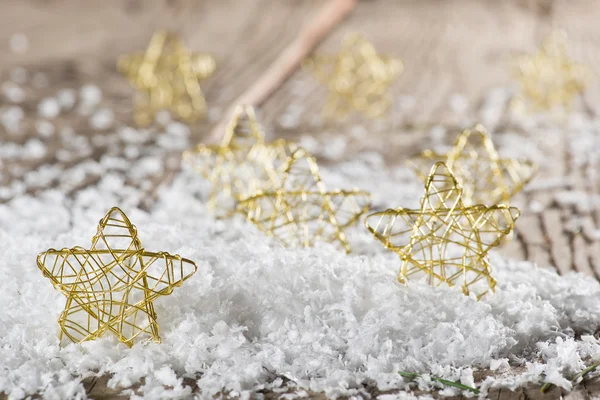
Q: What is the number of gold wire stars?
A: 8